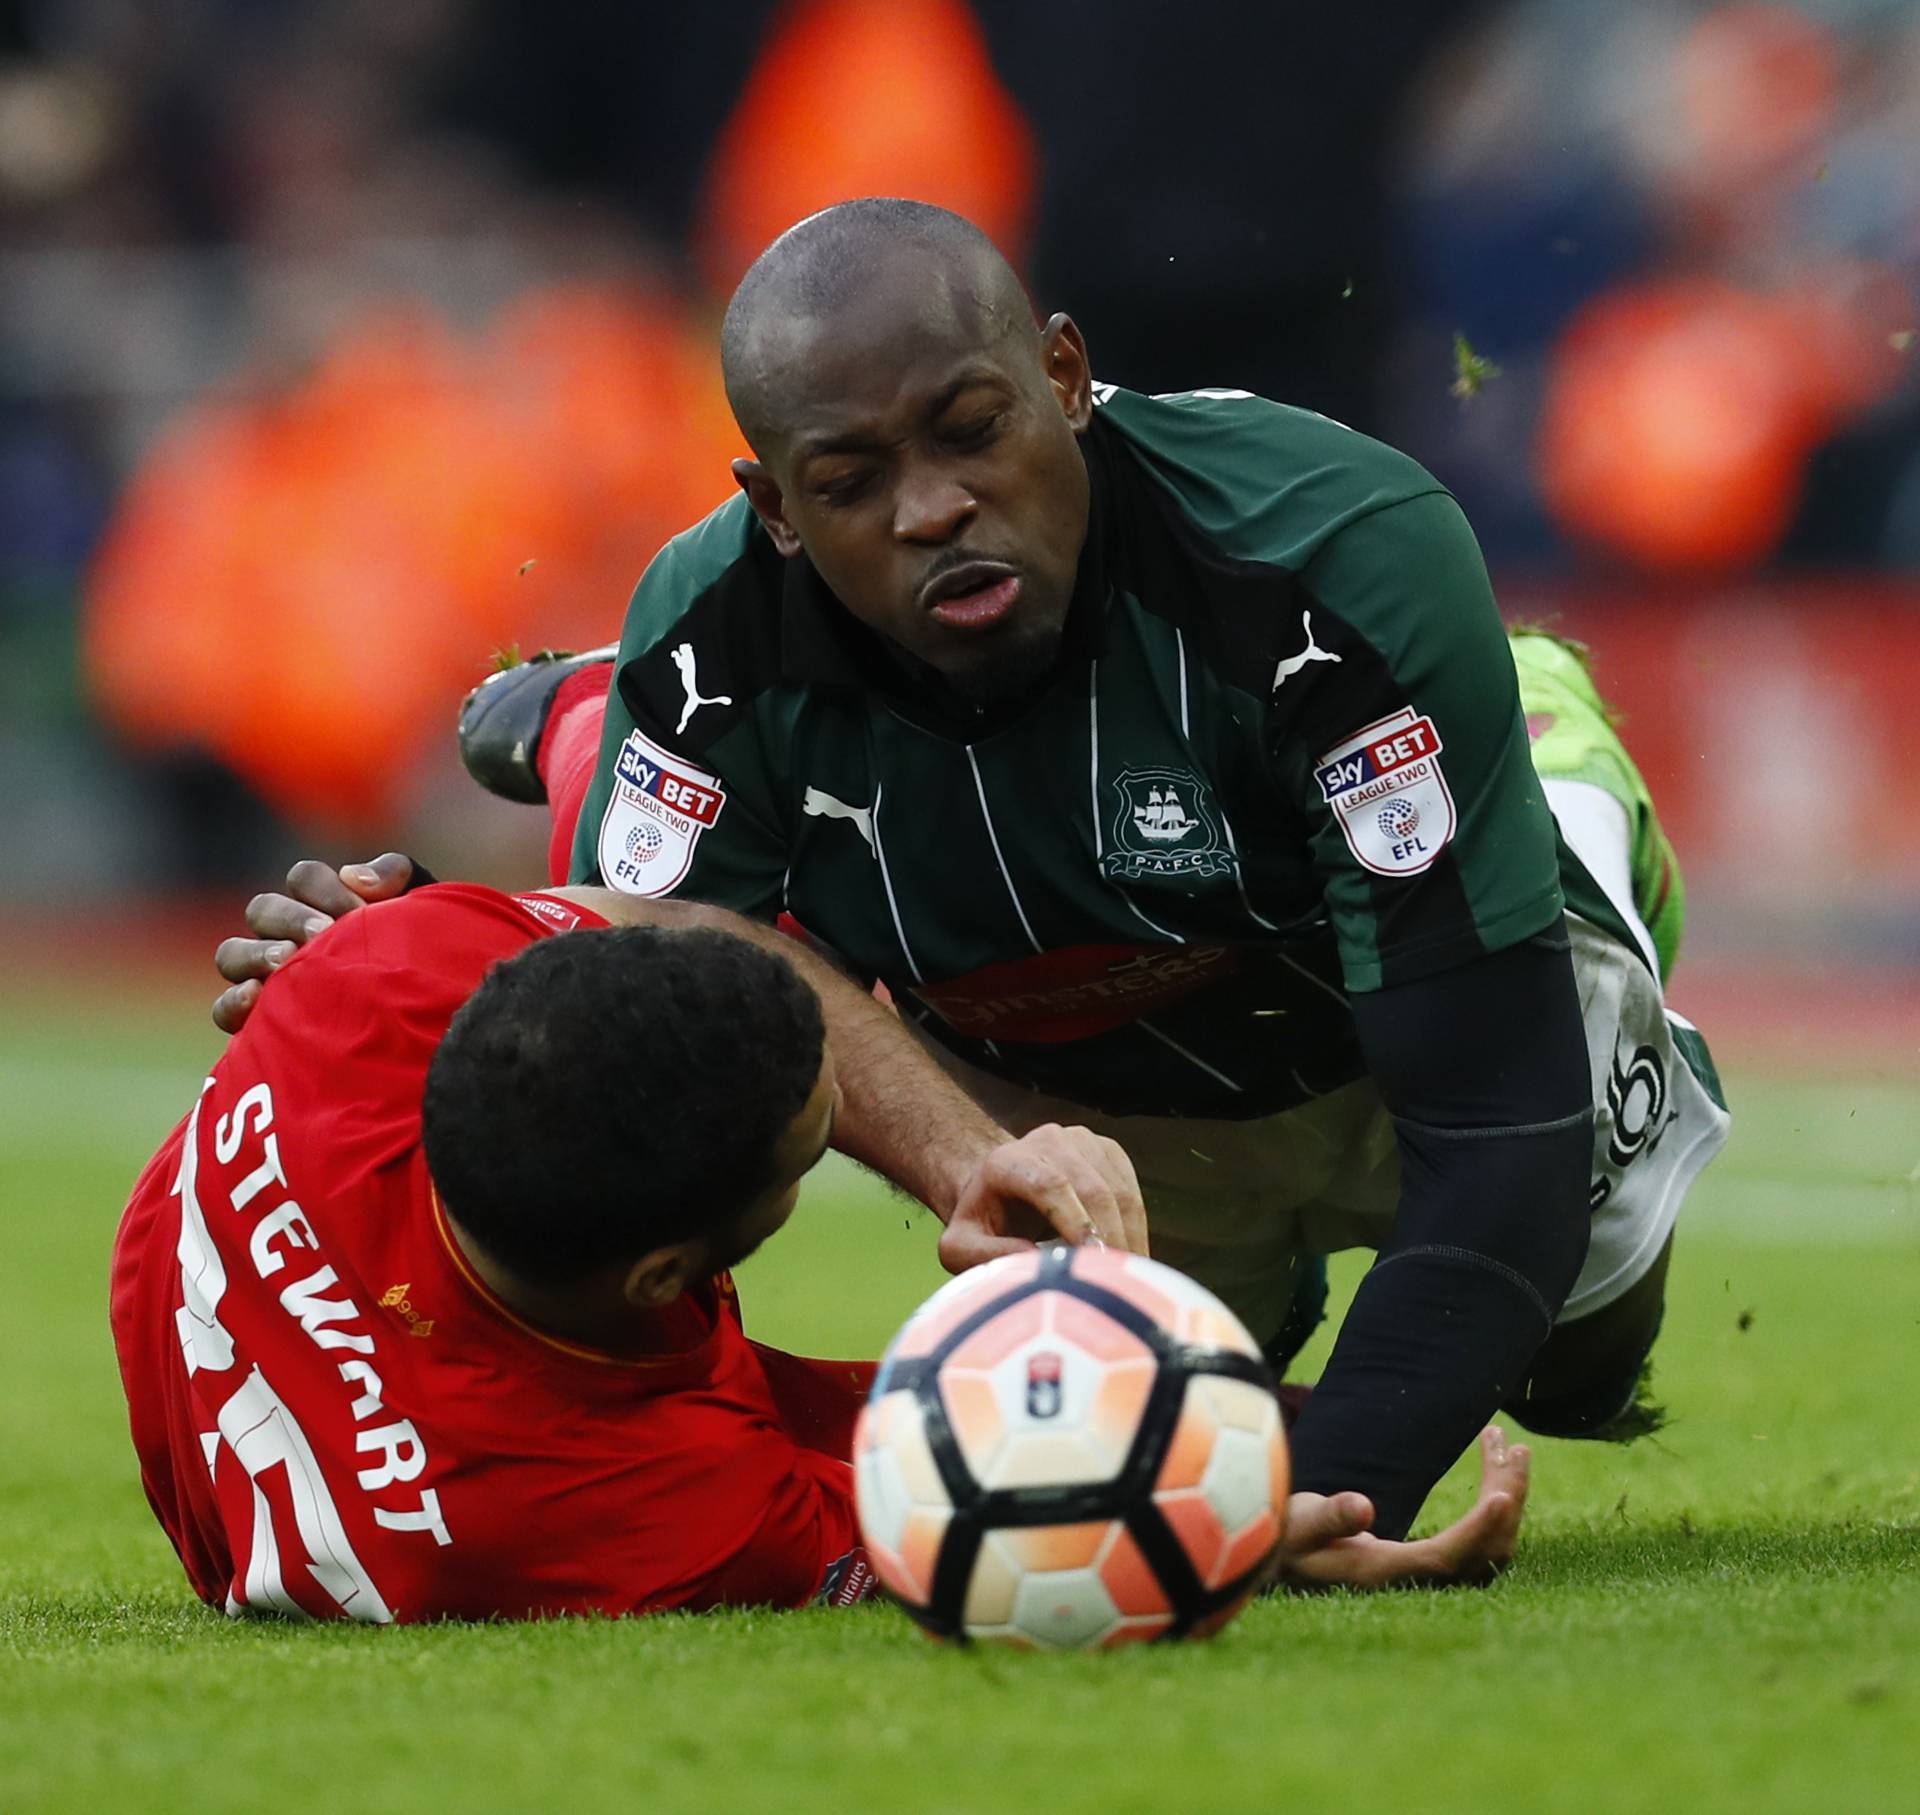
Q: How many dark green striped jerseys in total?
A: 1